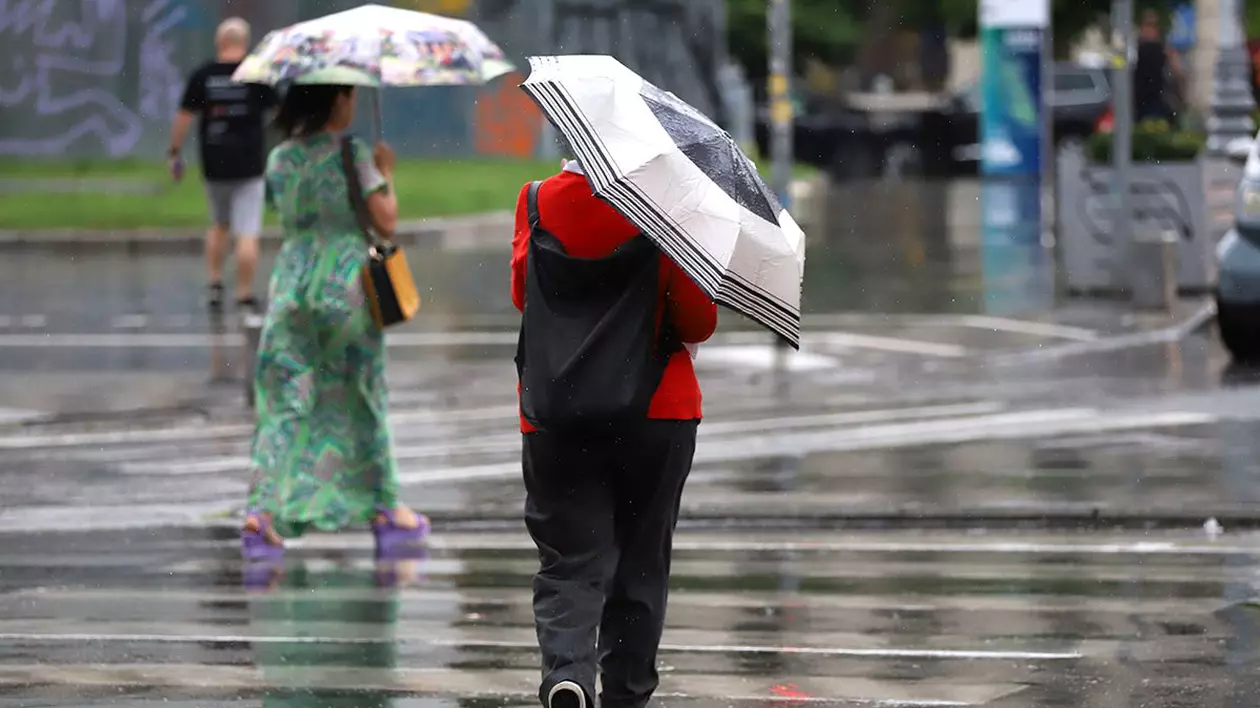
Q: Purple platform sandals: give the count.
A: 2